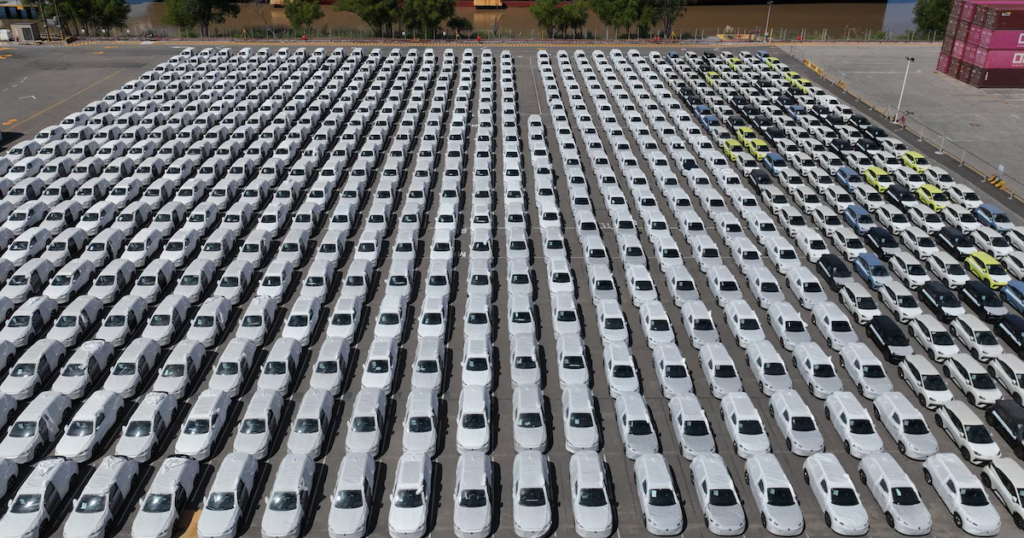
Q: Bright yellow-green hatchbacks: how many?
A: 12